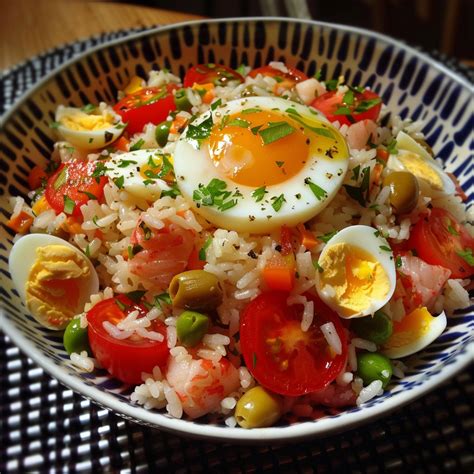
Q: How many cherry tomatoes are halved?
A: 8